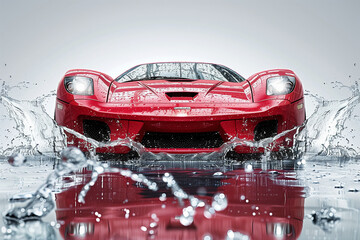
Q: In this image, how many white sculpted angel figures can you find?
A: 0